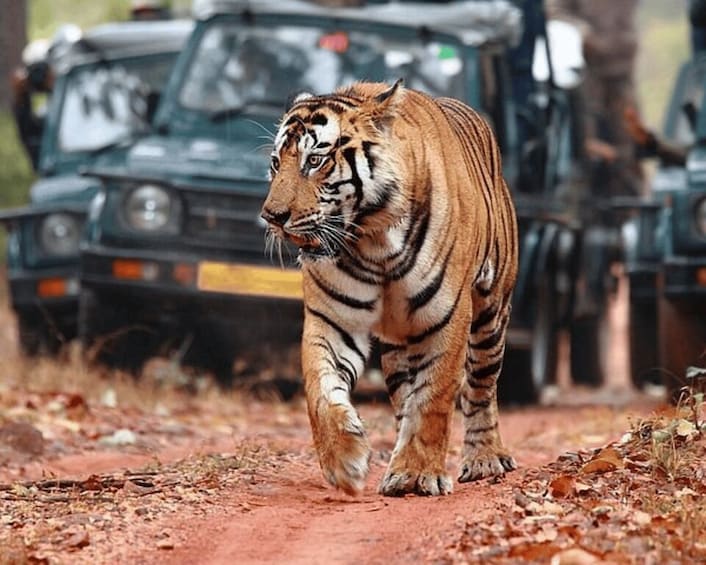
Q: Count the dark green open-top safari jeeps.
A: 3